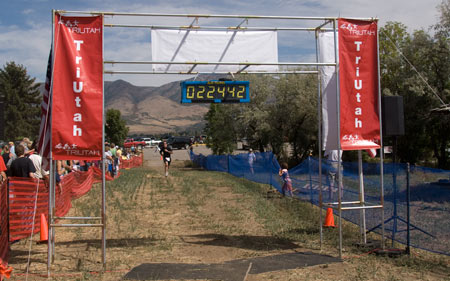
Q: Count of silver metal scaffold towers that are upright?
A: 2